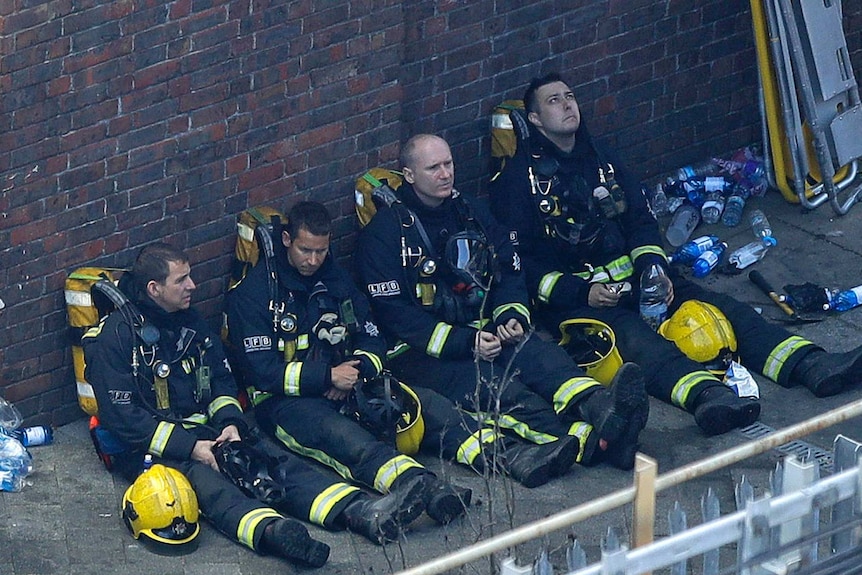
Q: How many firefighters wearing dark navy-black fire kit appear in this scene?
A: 4